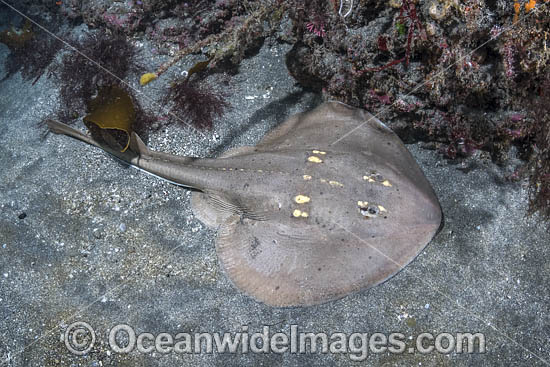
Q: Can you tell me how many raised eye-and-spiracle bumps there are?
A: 2